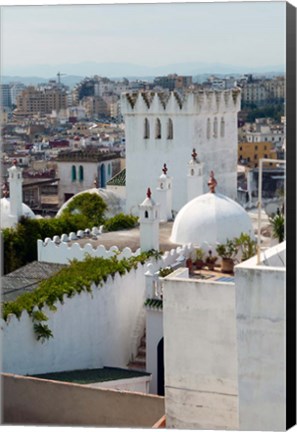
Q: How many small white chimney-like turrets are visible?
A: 4